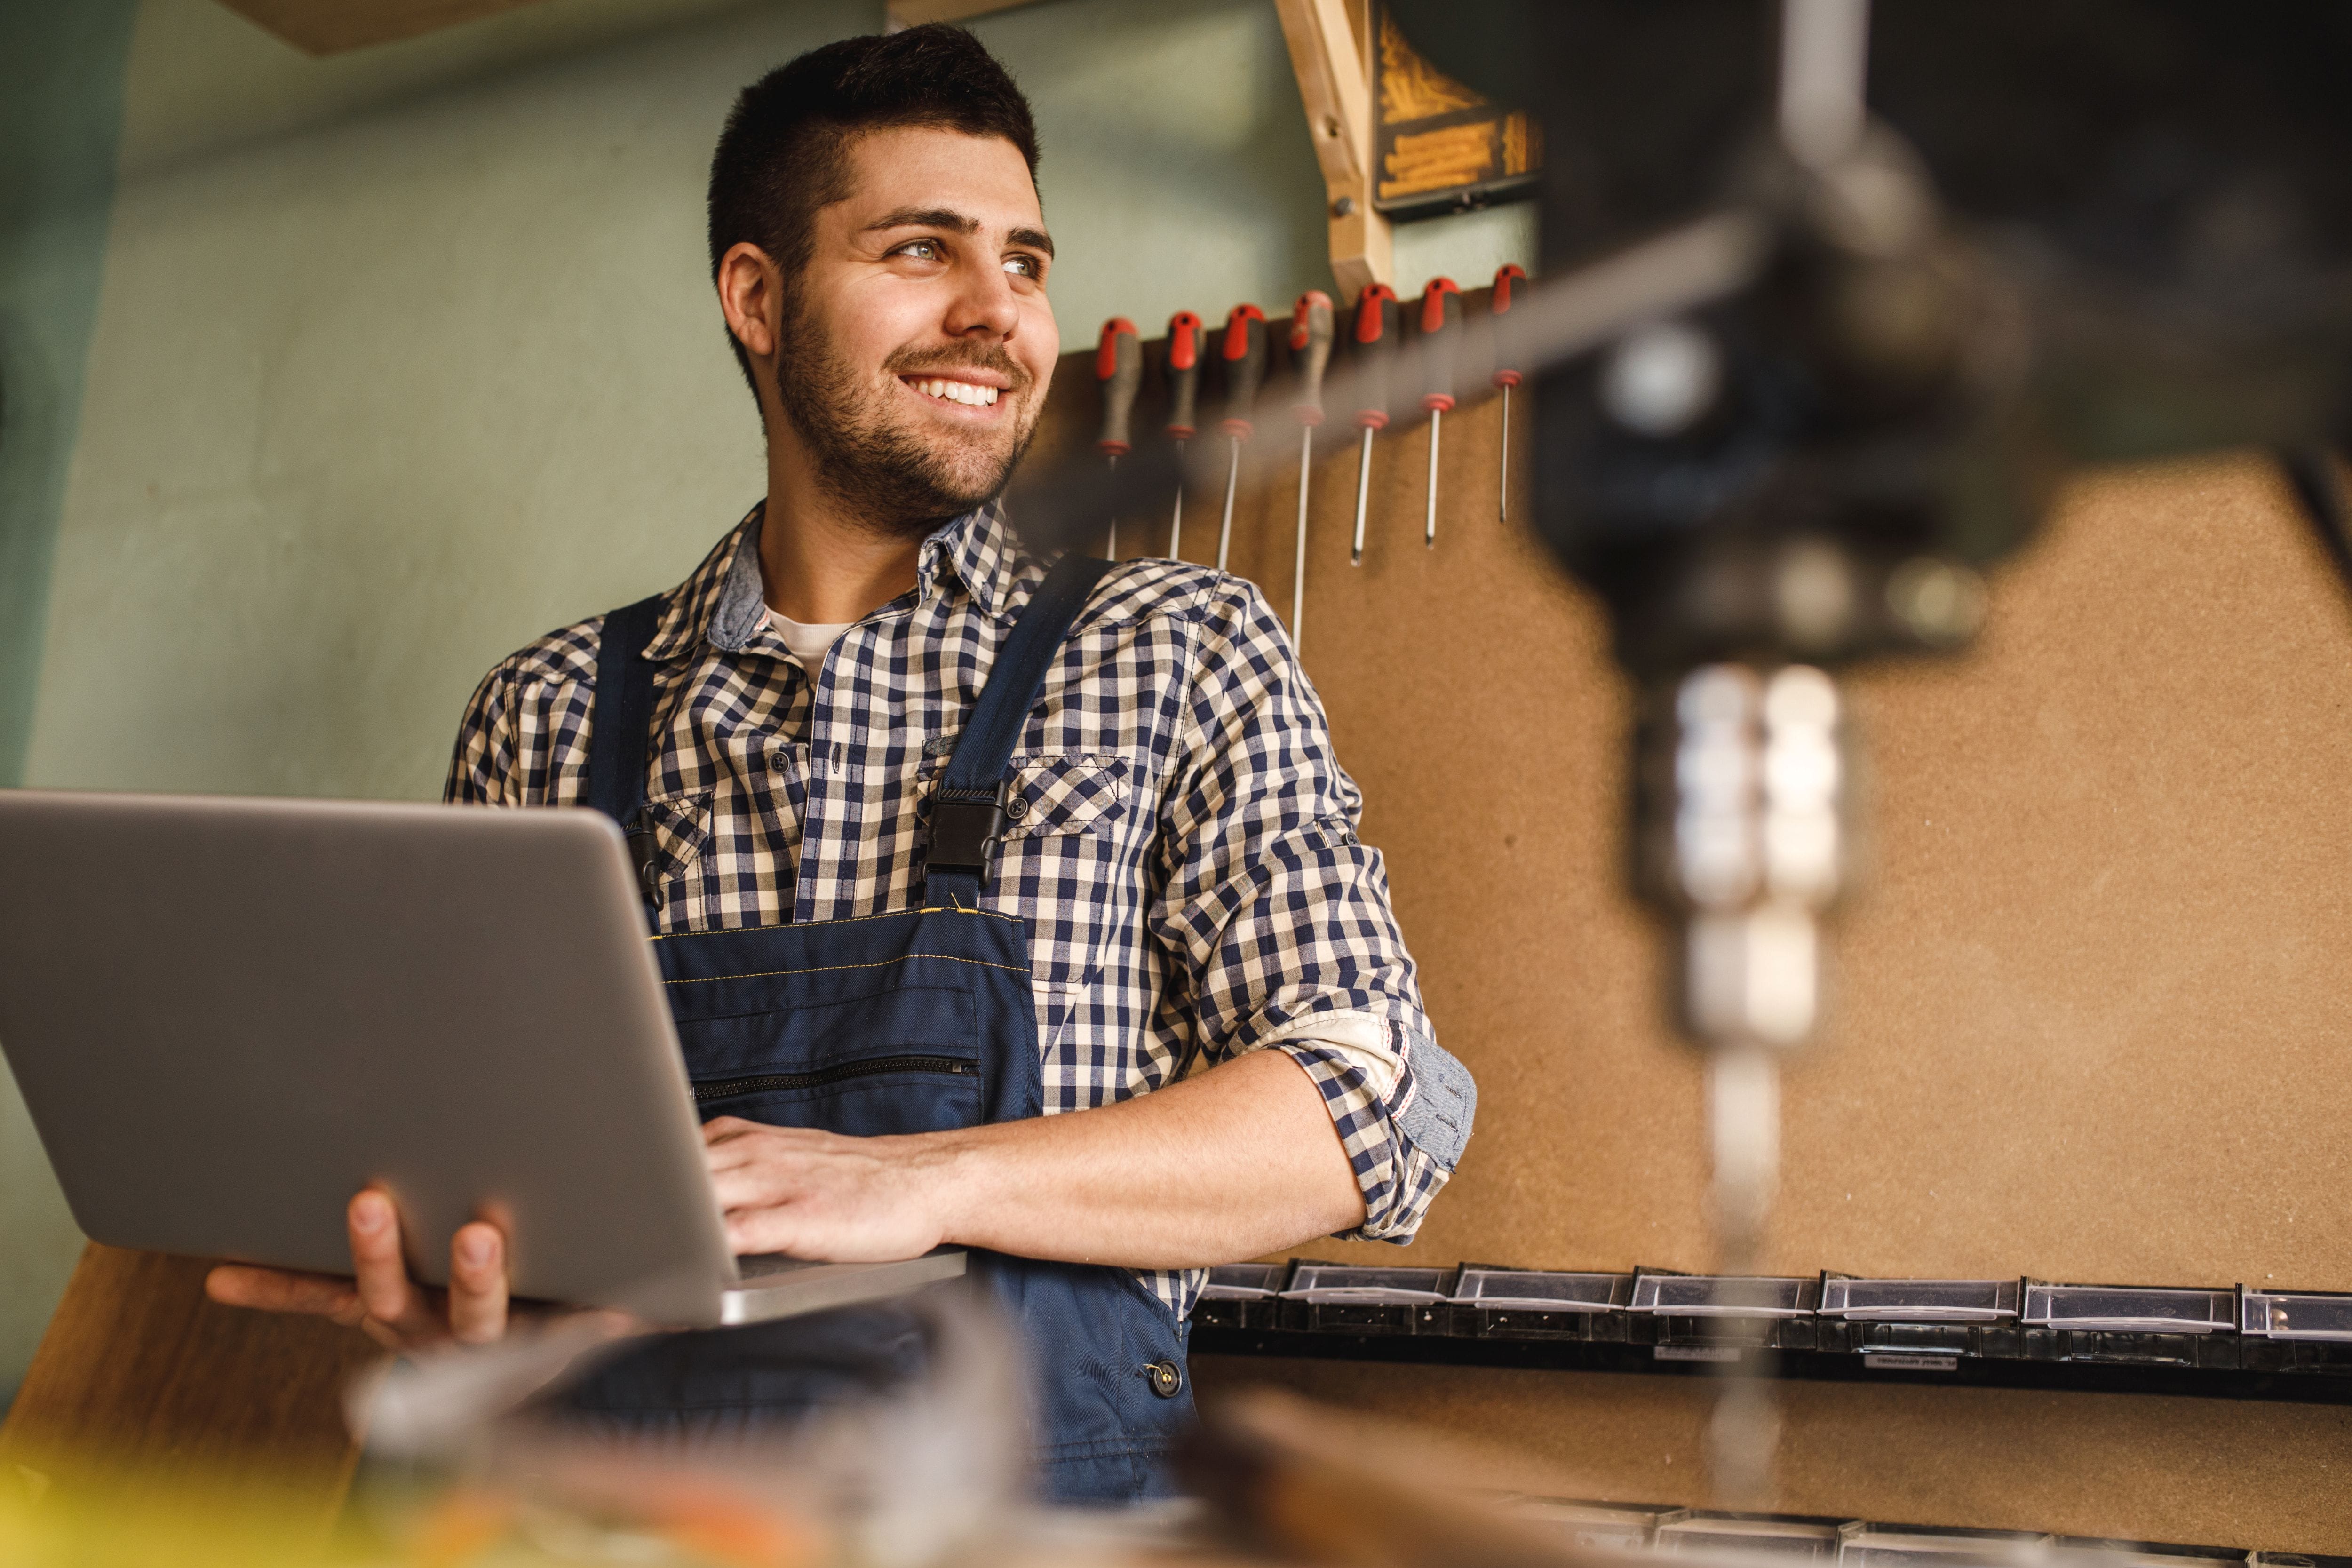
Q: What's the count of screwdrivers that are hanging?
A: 7